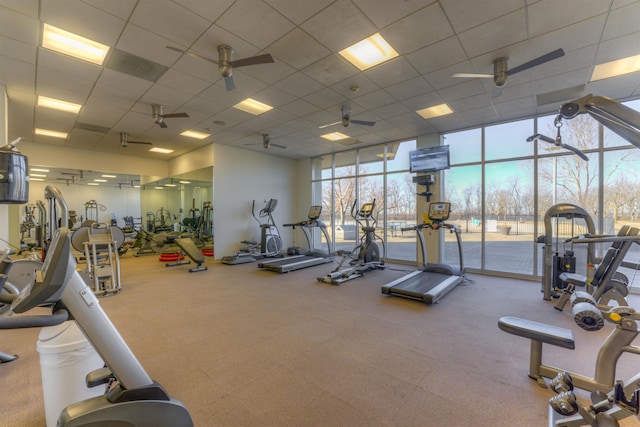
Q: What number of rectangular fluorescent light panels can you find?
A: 10